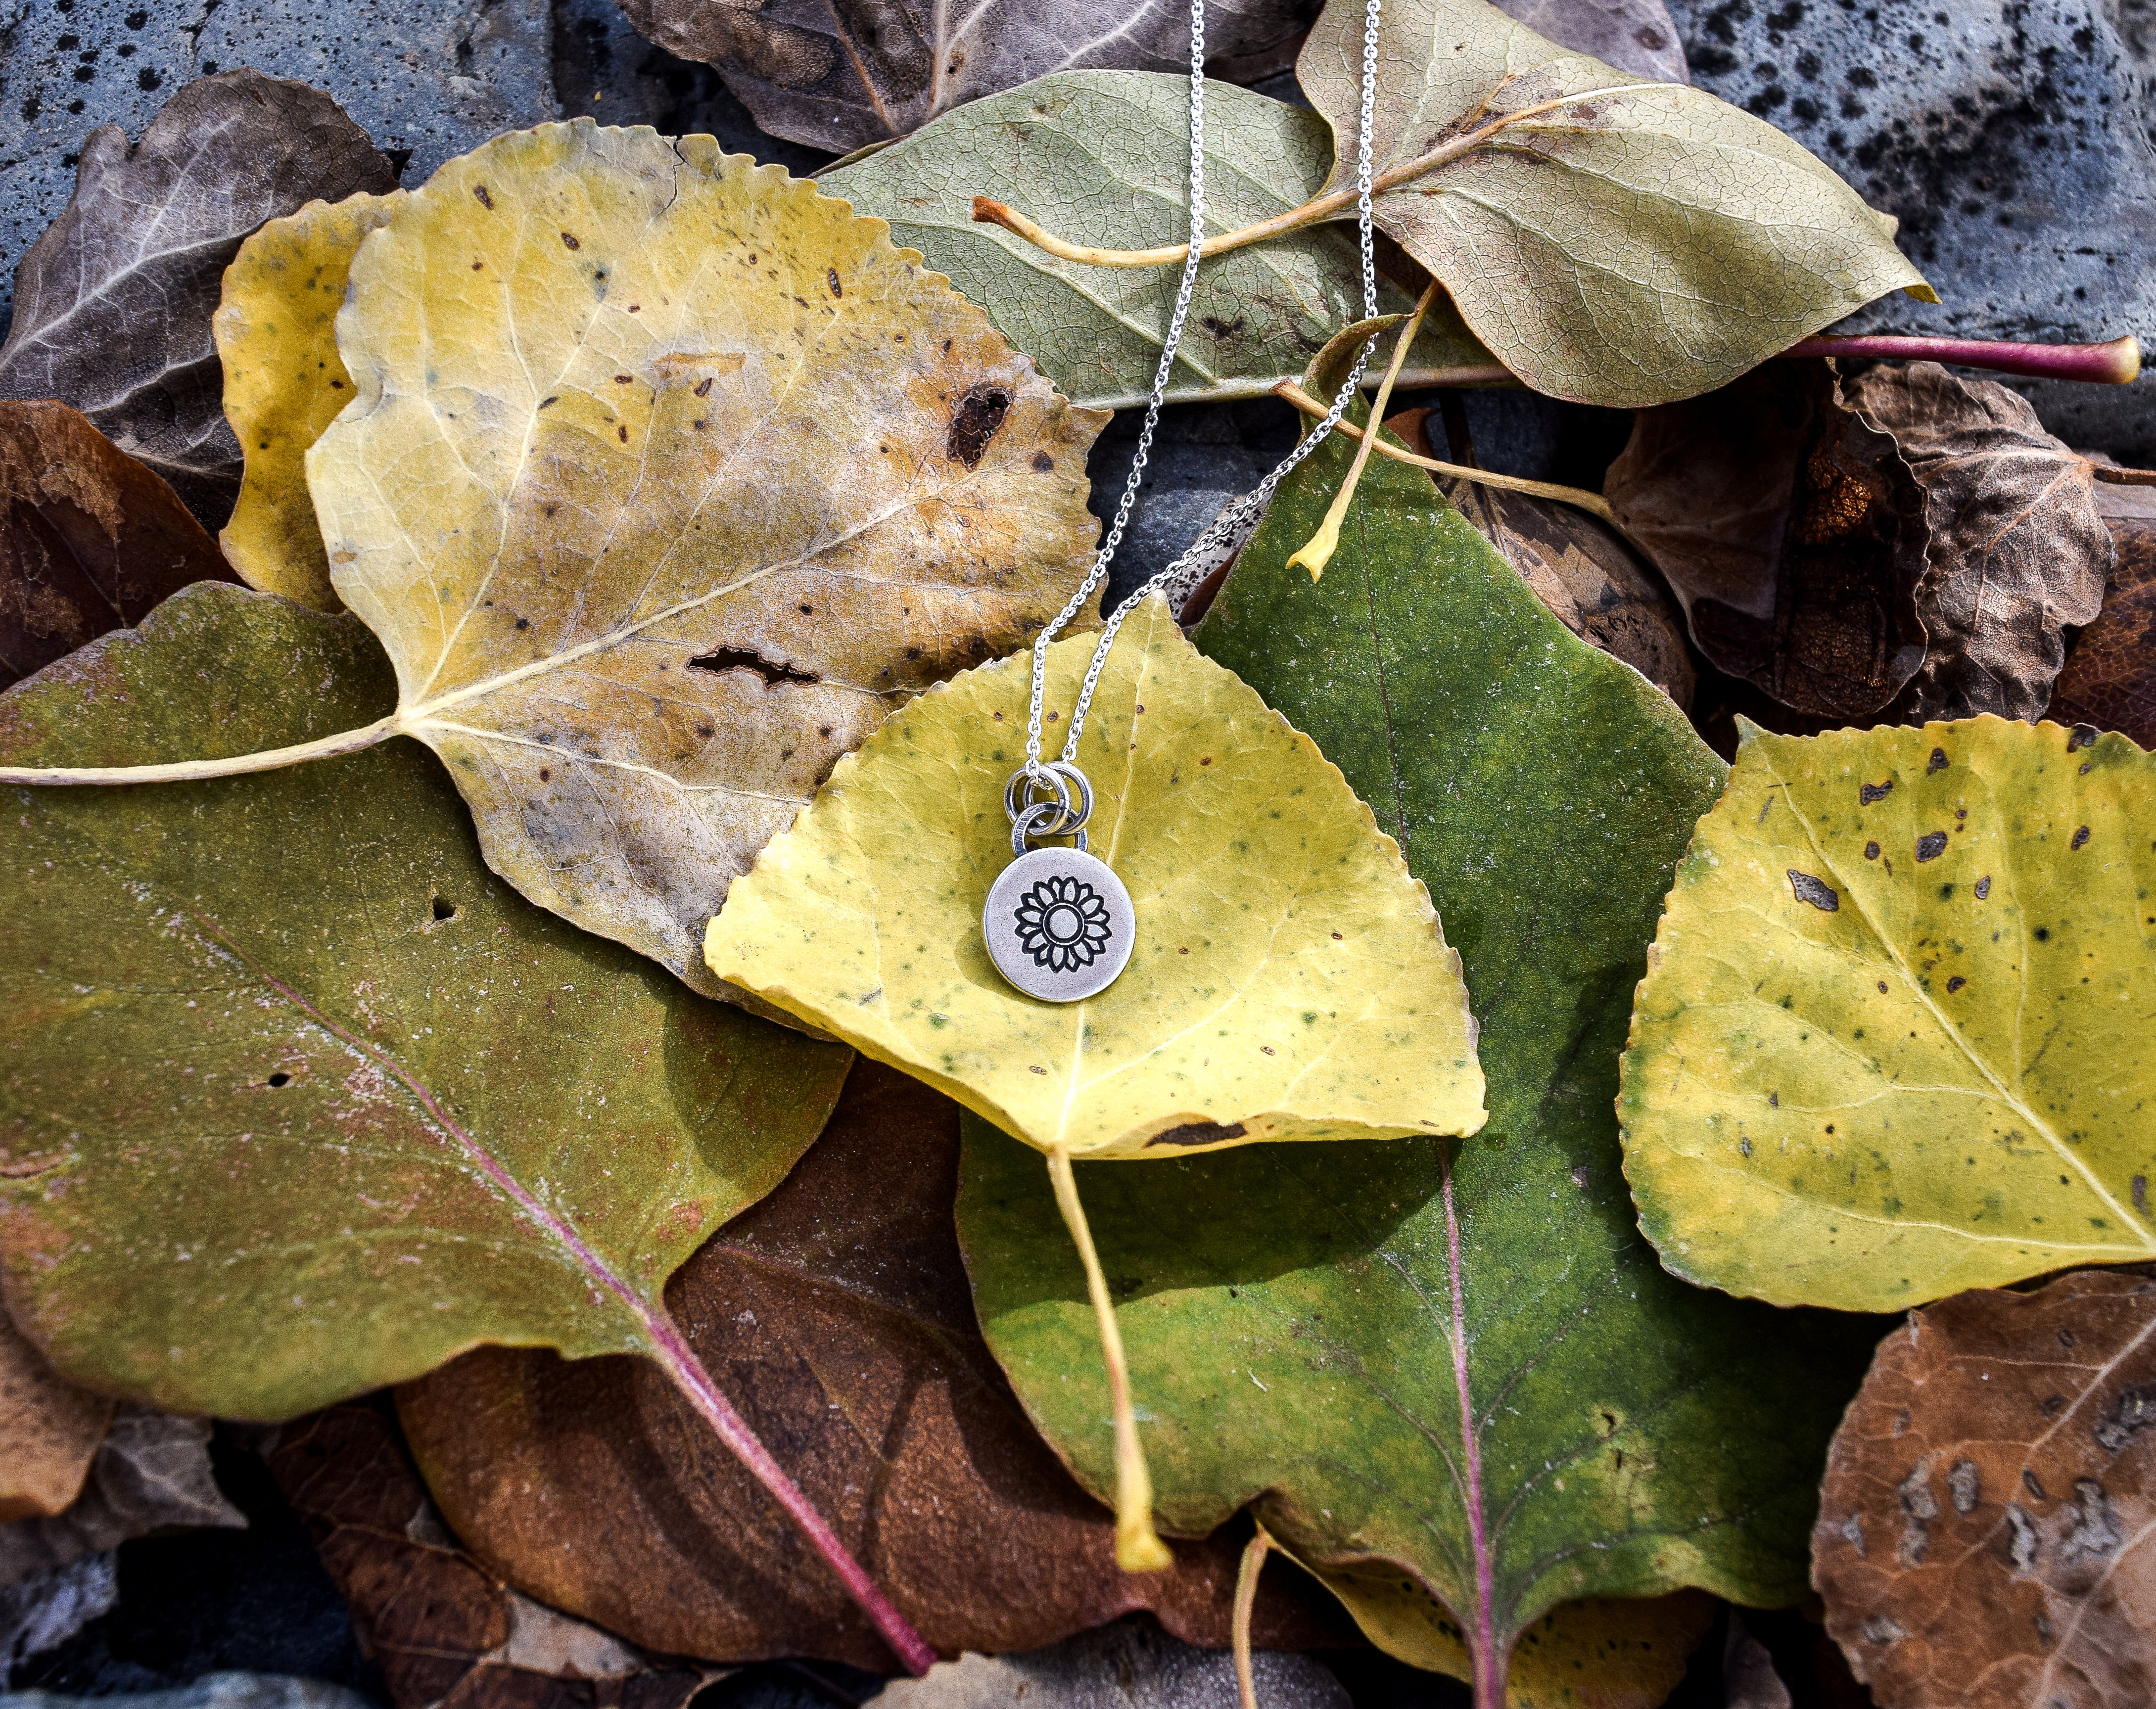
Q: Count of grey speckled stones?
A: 2